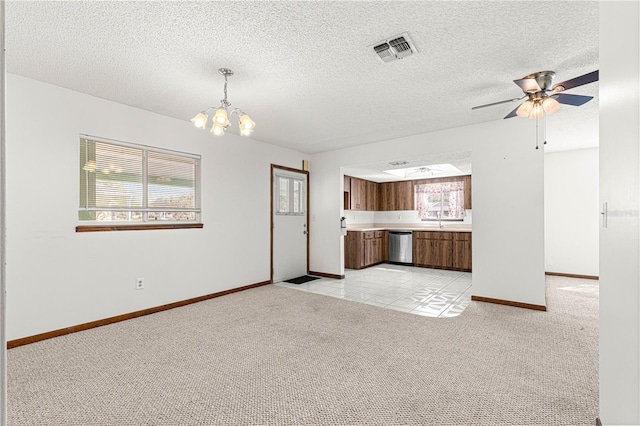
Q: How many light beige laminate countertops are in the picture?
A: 1